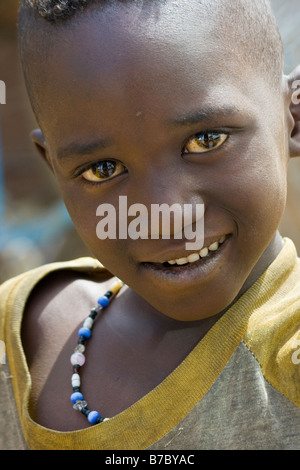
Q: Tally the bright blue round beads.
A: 4